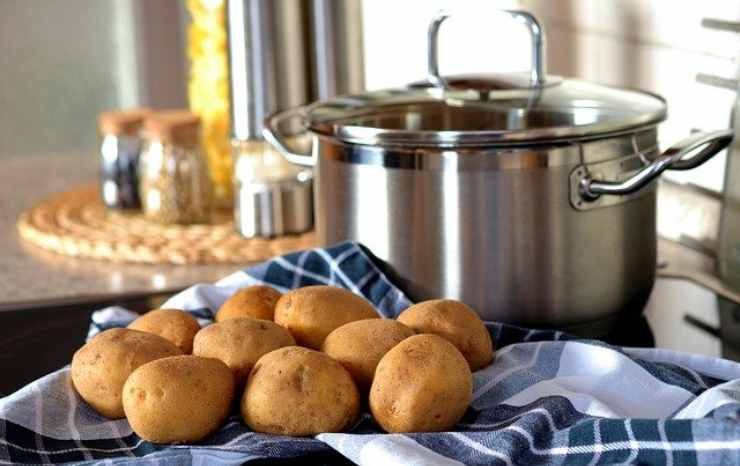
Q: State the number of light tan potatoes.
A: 10